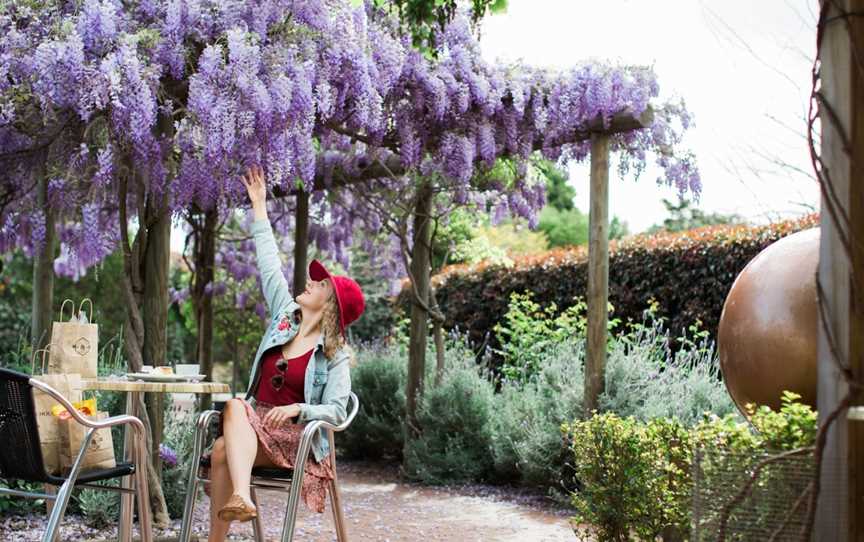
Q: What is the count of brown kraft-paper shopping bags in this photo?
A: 3